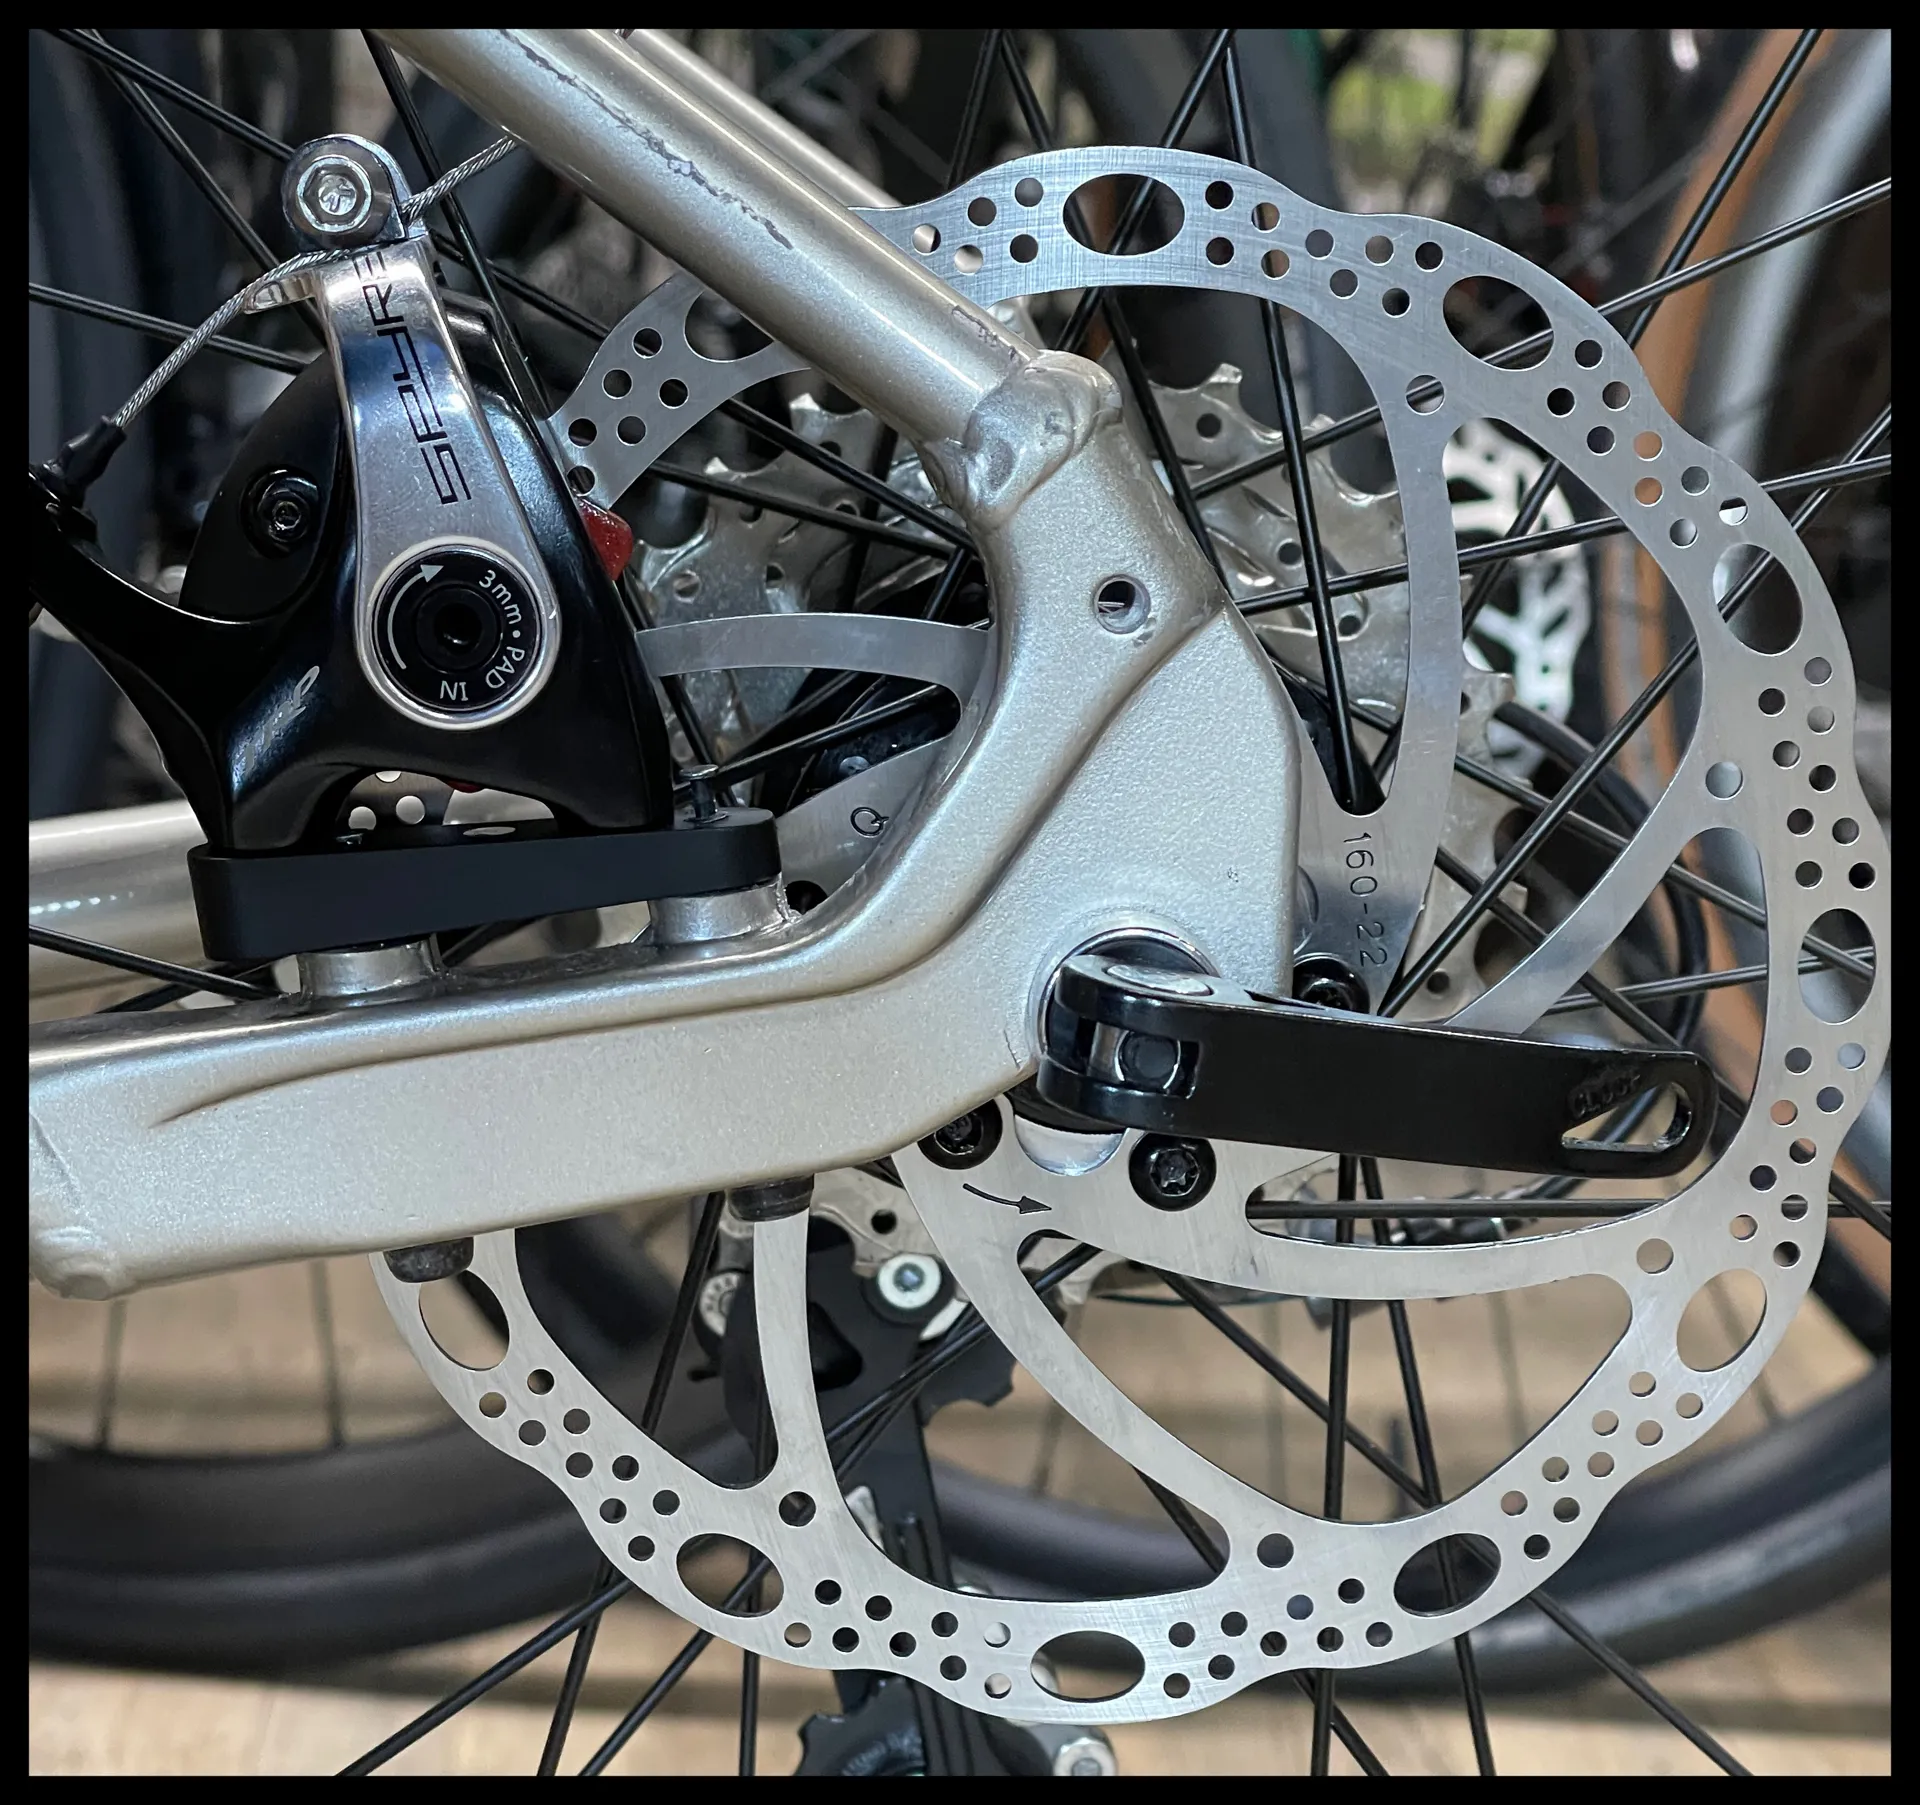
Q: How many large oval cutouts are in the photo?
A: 10